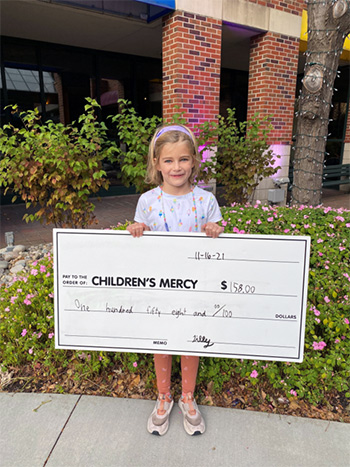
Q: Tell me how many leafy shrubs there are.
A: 3